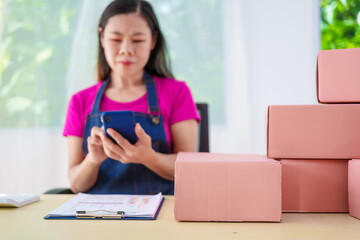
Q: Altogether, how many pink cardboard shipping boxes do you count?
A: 5